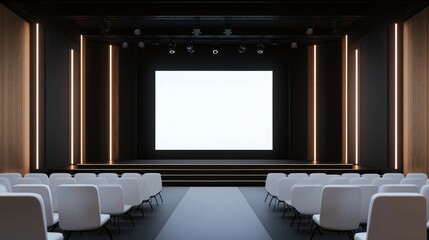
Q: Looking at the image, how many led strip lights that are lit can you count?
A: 8